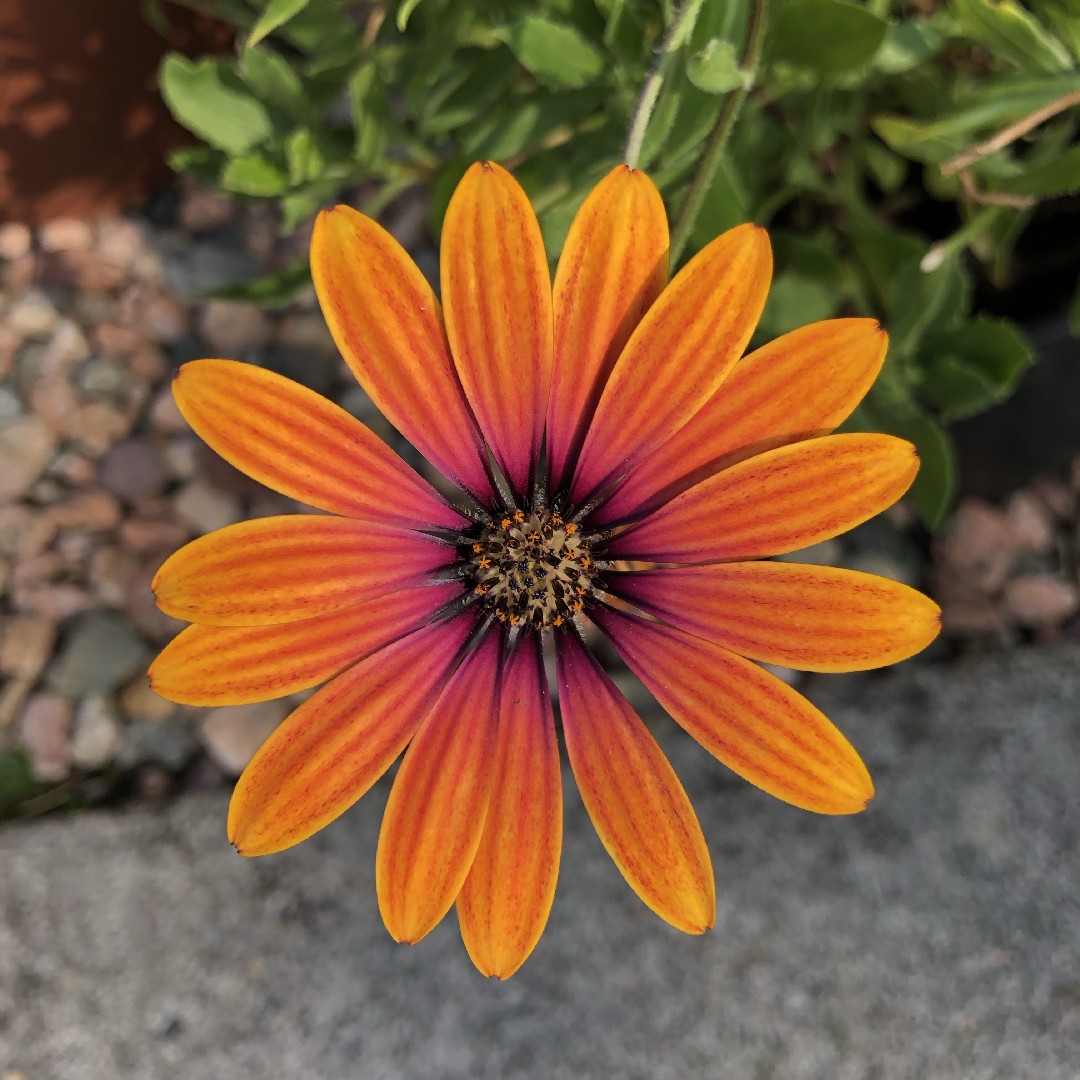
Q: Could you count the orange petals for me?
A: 15